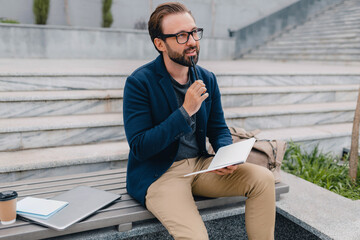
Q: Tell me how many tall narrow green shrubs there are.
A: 2